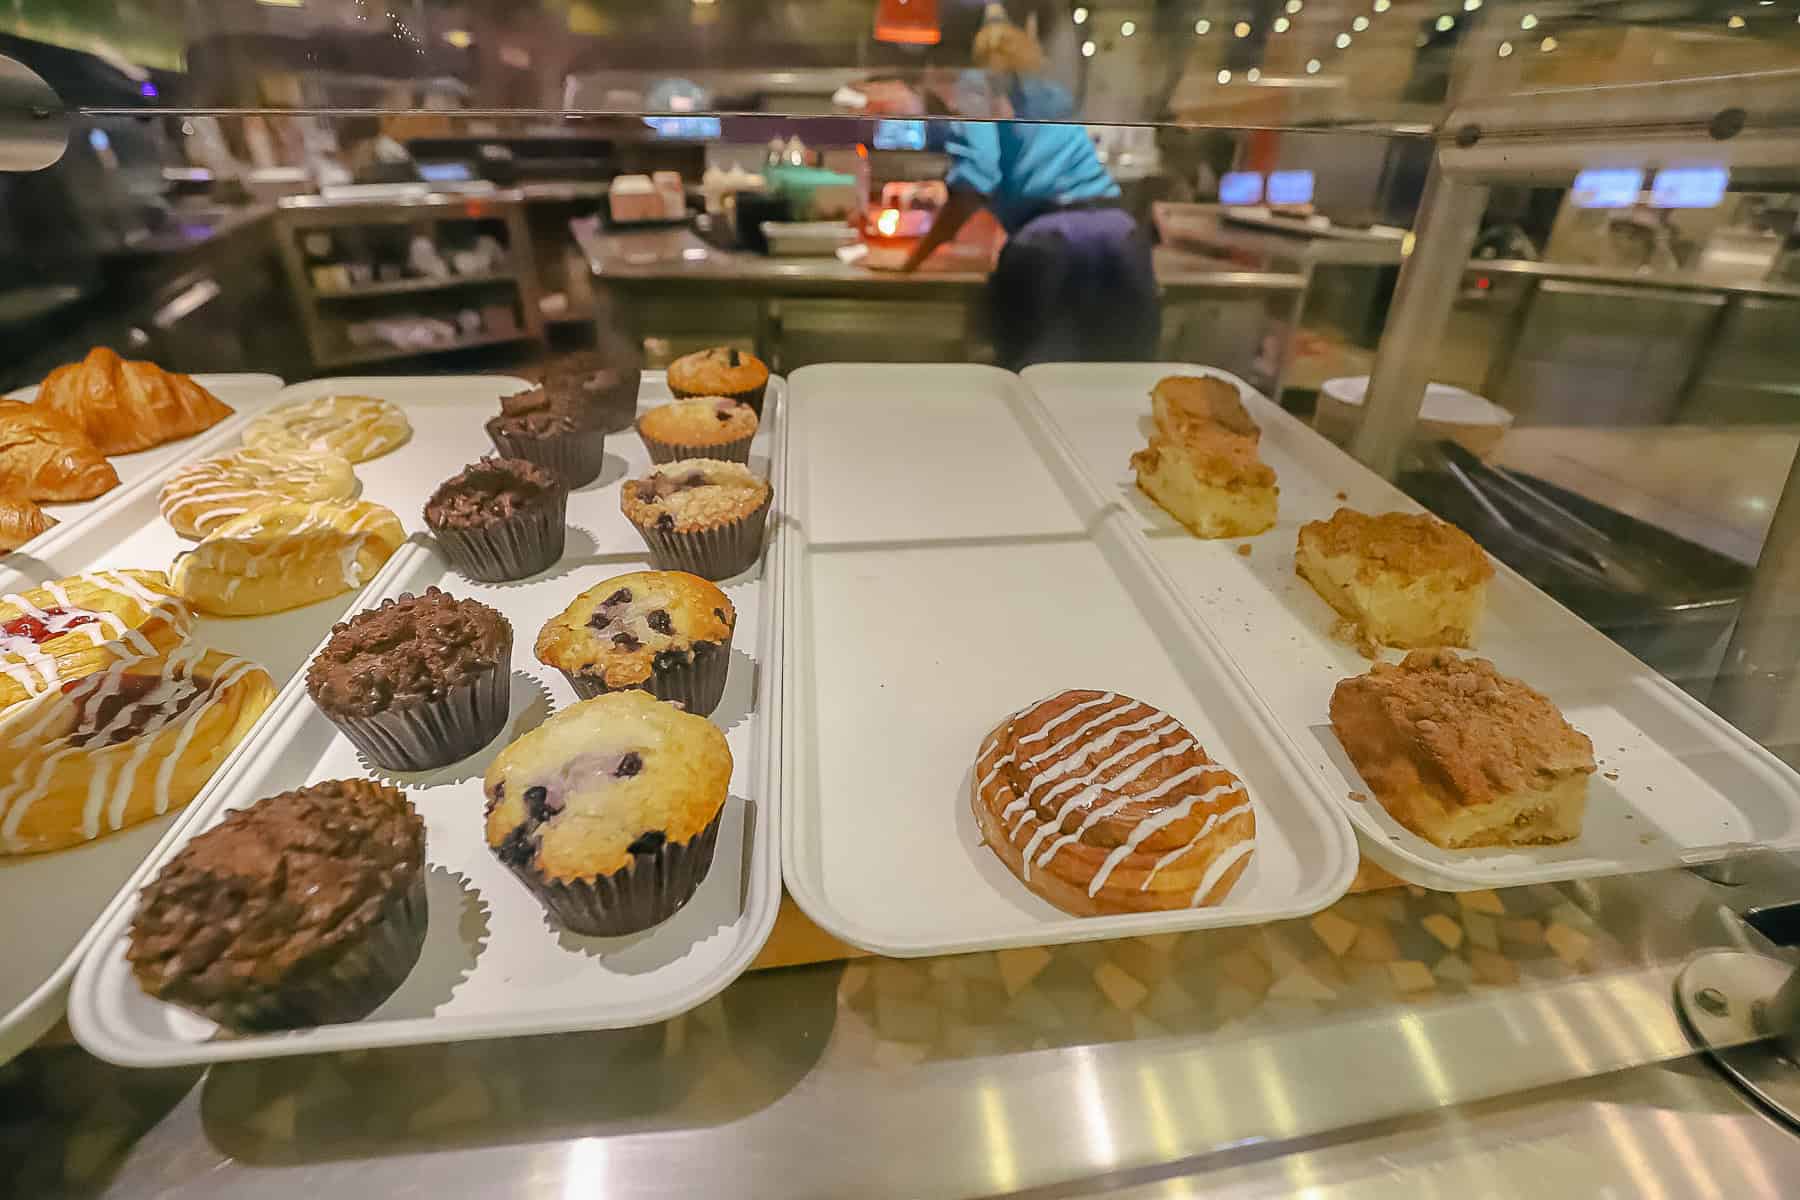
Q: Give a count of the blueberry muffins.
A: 5